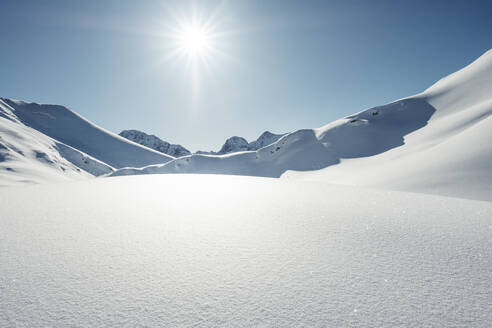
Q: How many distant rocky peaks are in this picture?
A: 3